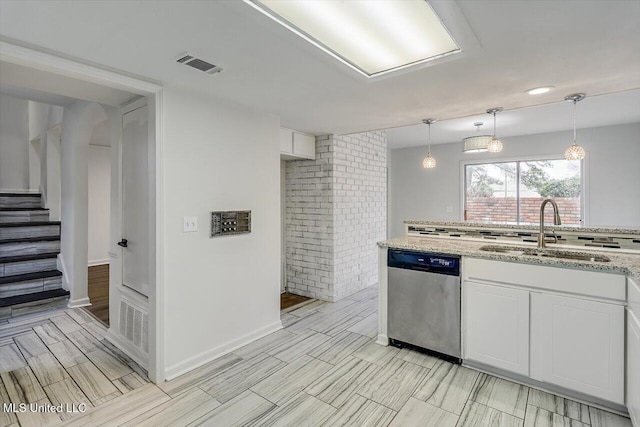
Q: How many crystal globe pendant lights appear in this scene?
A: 3